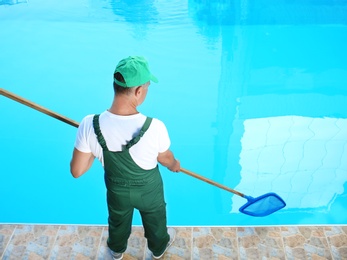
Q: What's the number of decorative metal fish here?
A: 0